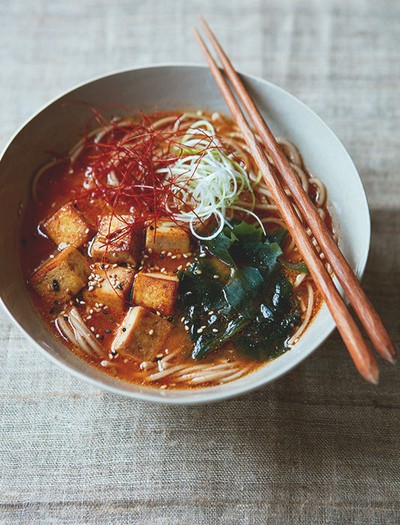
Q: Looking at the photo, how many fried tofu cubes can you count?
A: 7